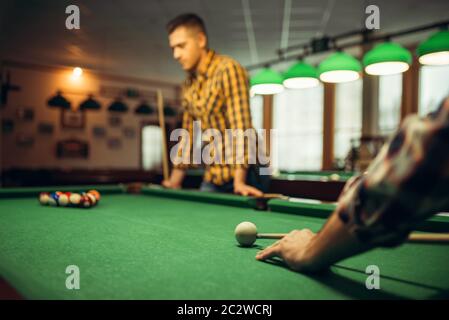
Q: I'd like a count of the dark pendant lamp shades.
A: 5